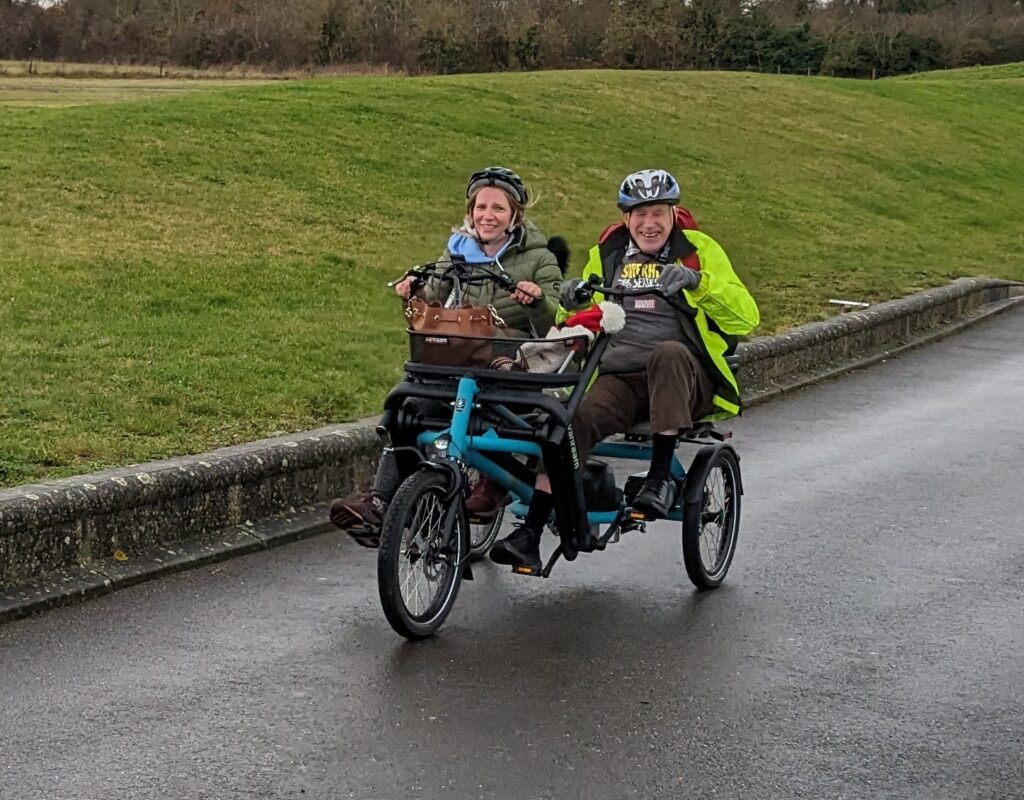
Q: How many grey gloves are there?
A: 2